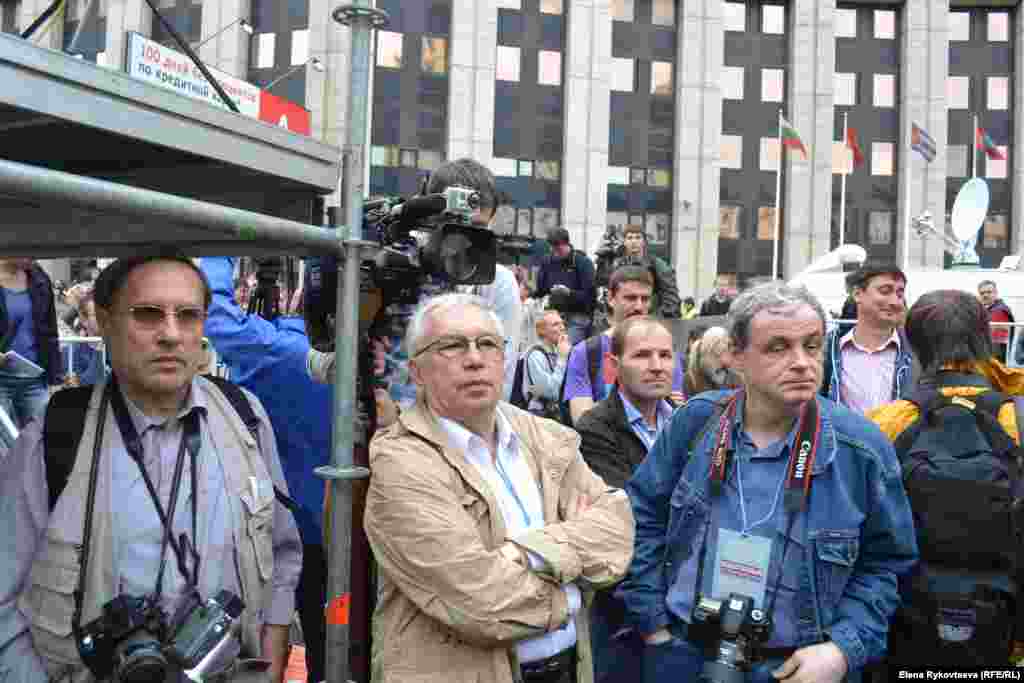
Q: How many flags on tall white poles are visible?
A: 4